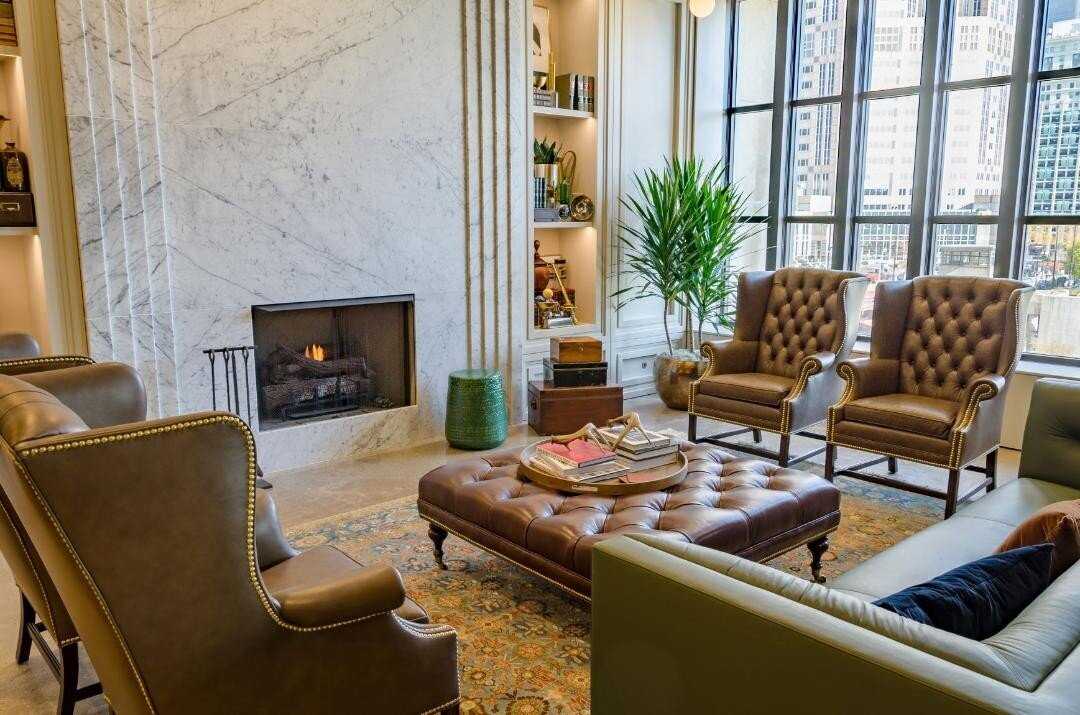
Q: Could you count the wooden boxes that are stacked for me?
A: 3